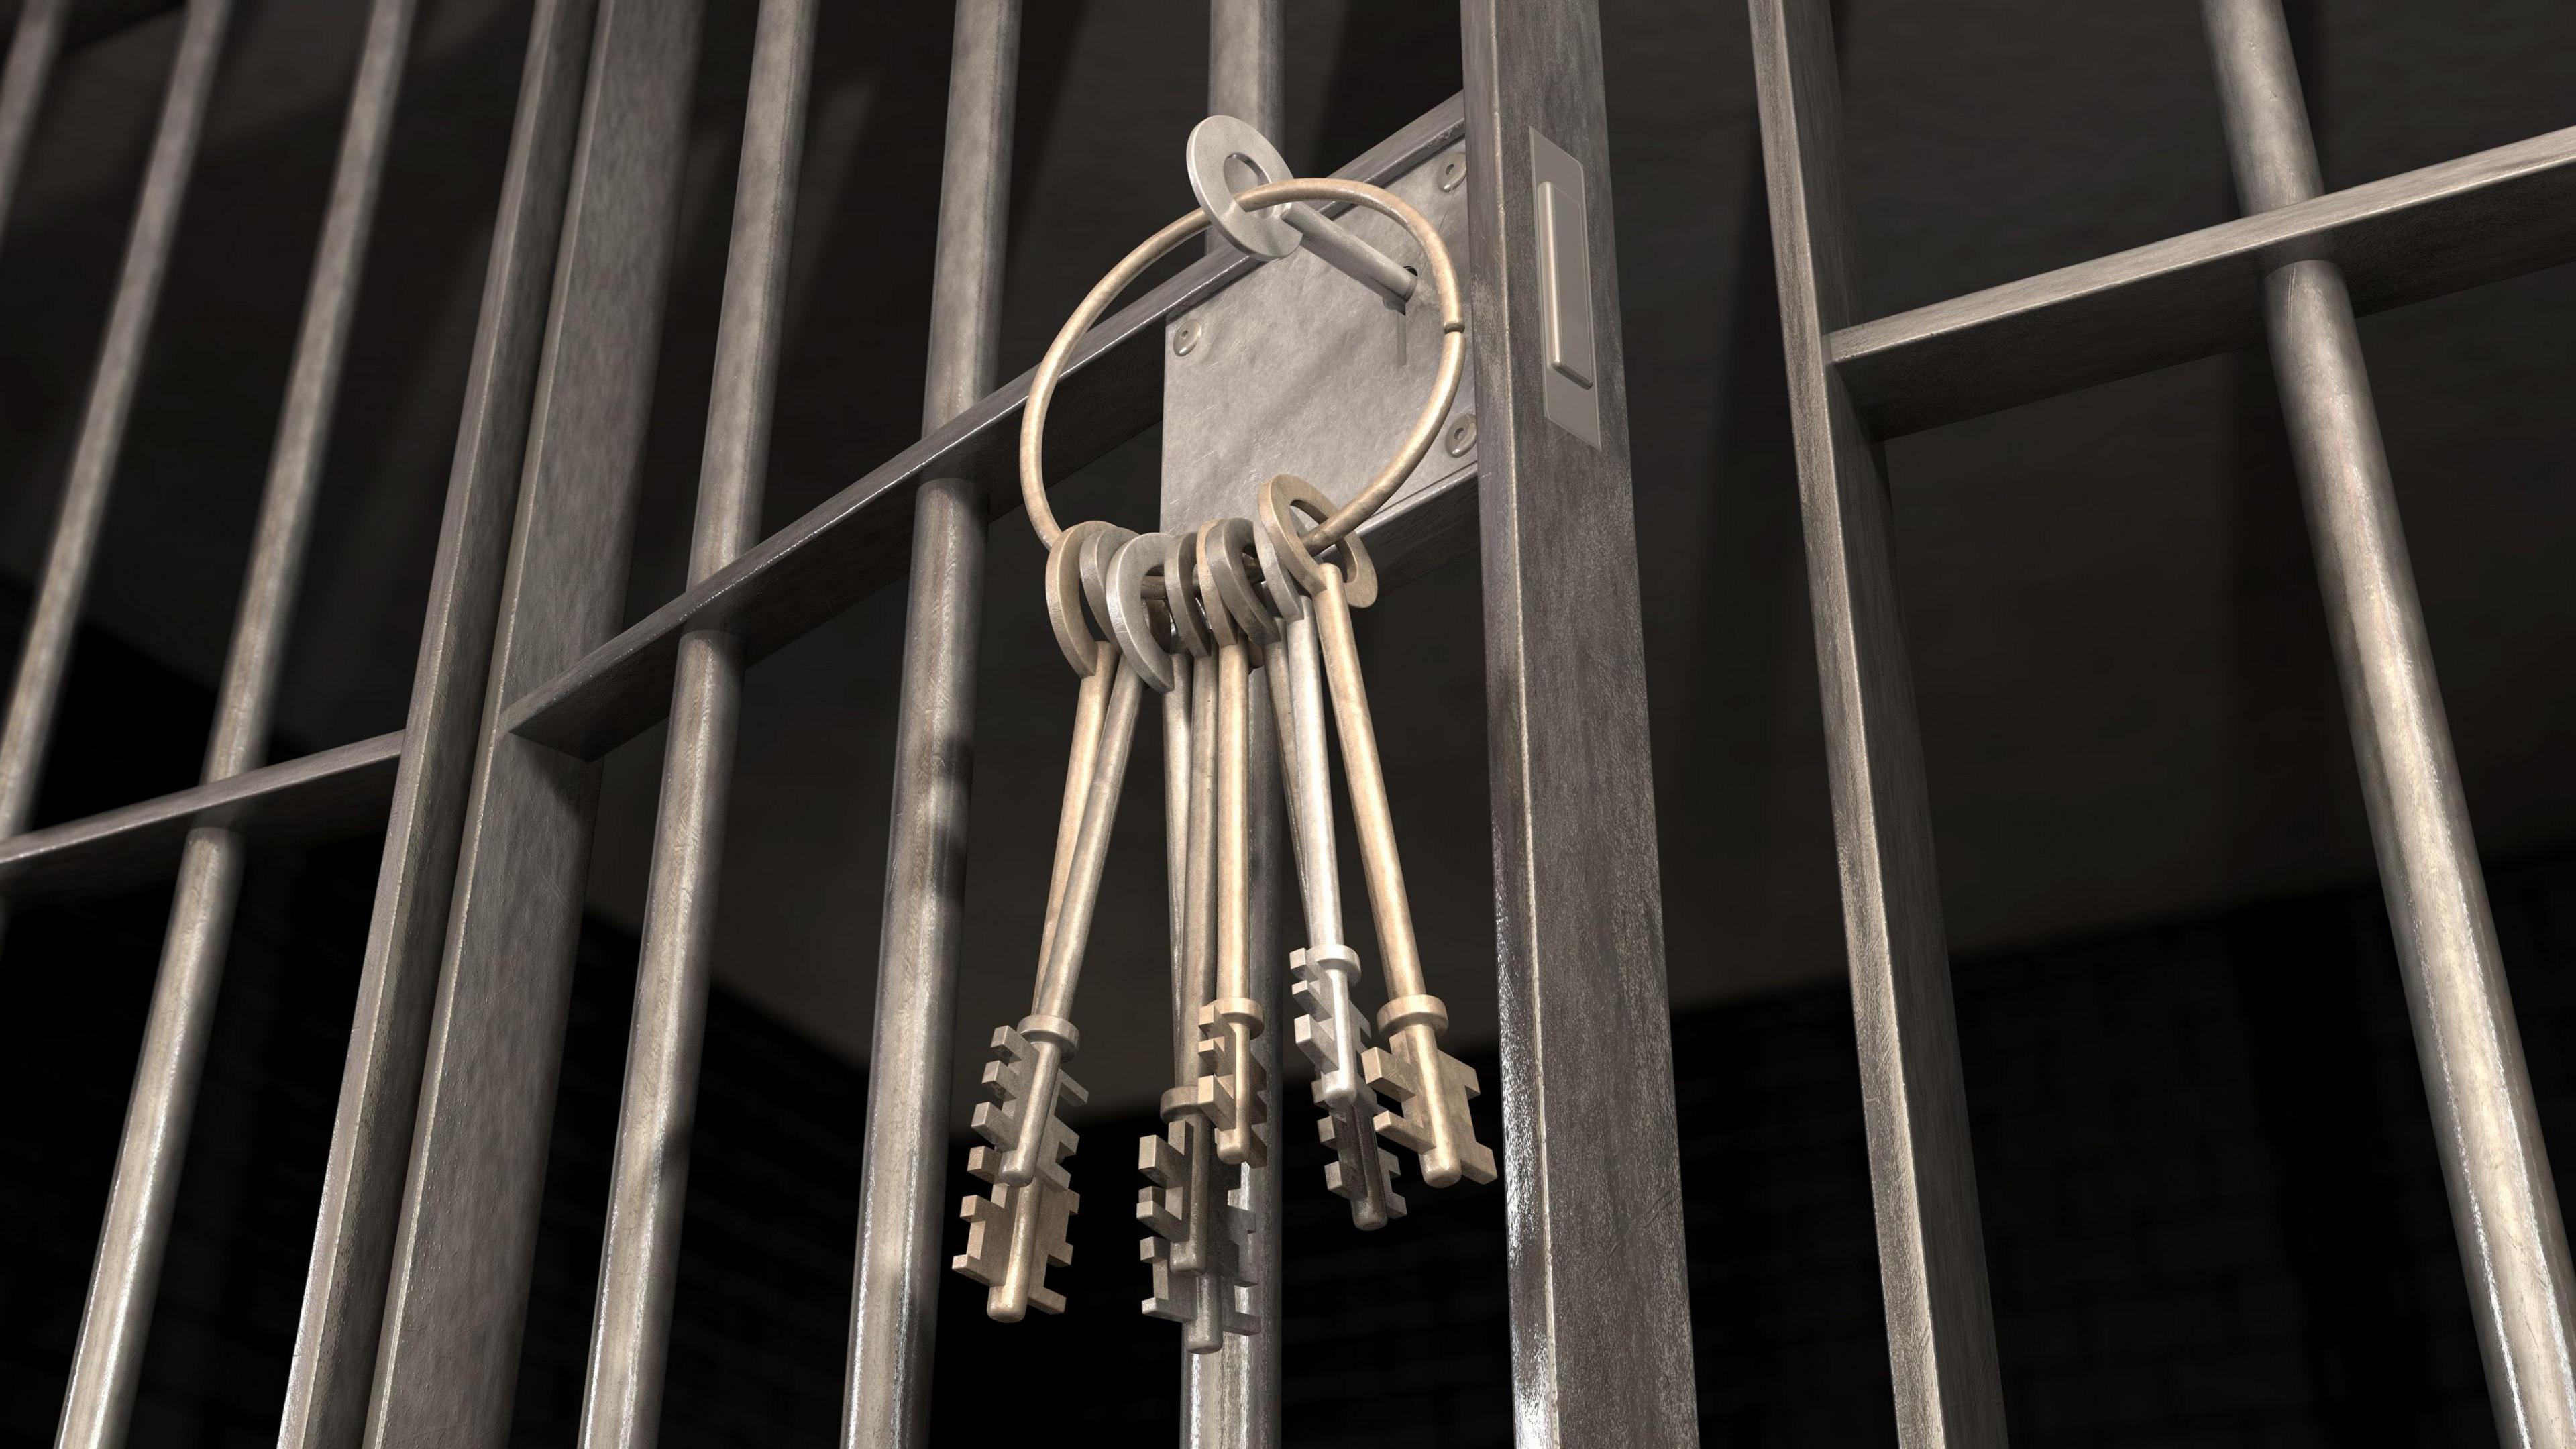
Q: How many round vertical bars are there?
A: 7